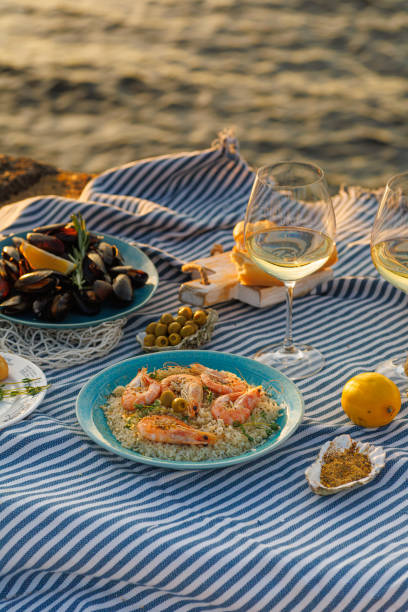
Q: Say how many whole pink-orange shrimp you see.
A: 5